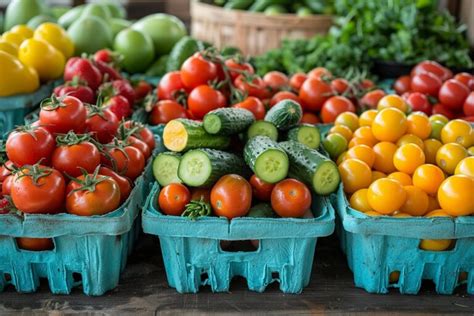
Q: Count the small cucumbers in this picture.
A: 9